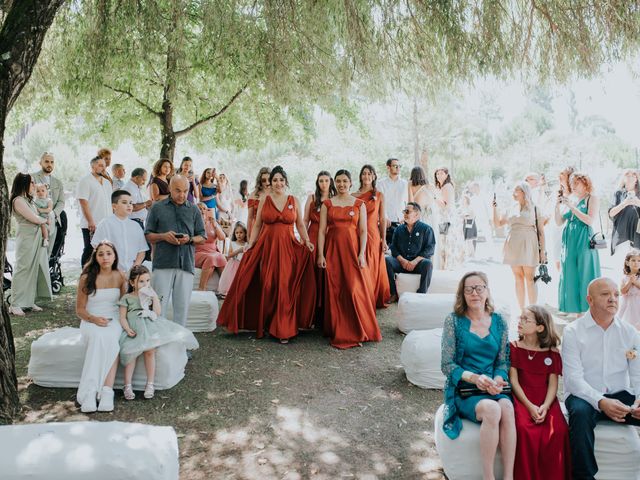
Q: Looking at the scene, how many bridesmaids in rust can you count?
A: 5